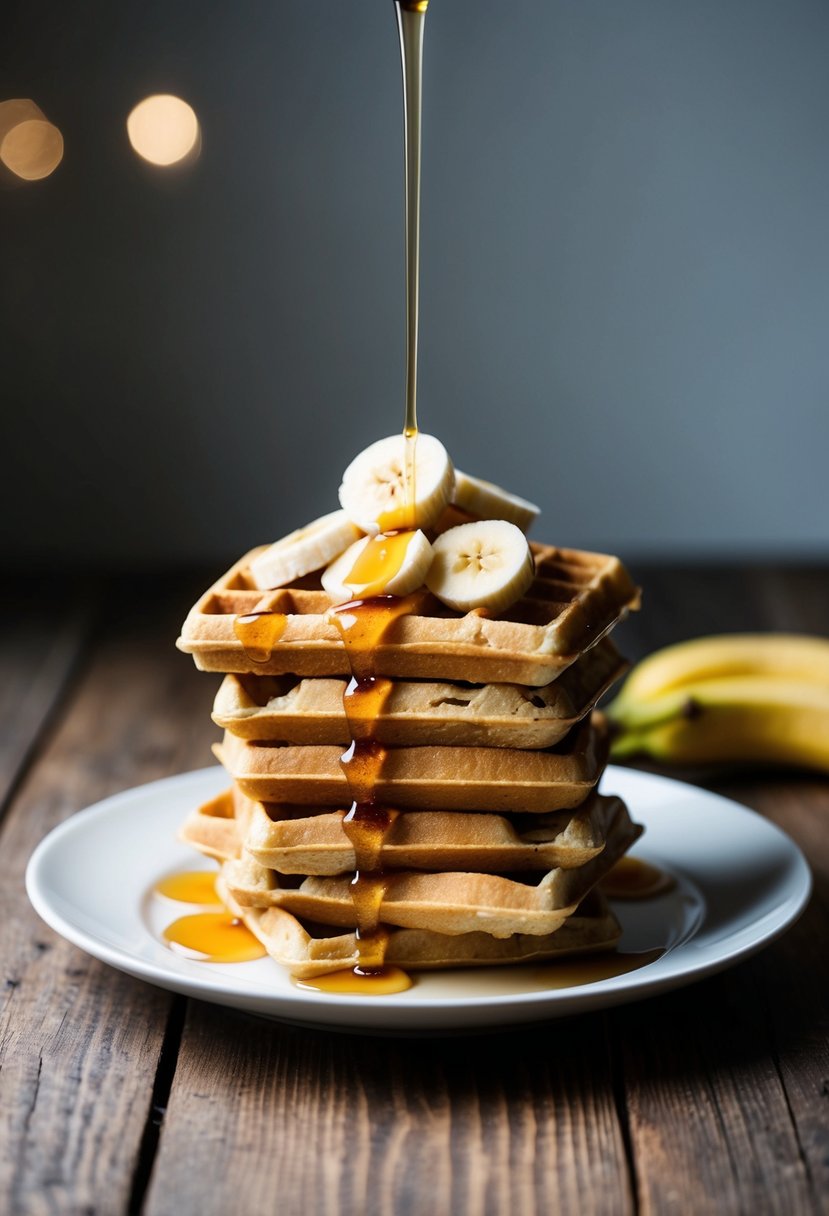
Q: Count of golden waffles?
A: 6